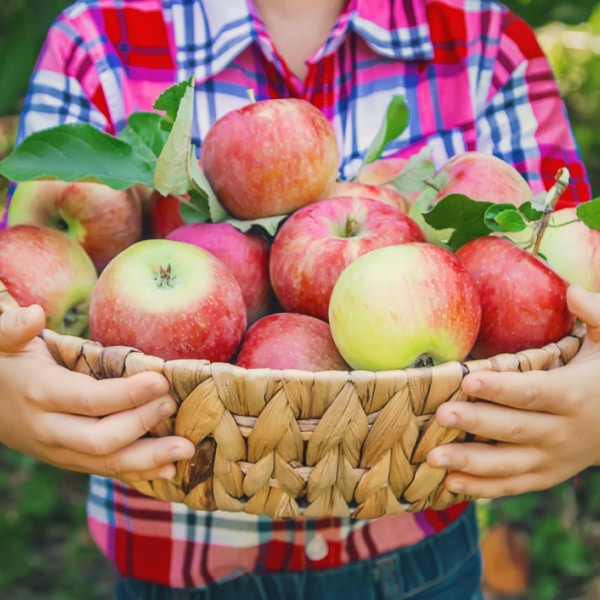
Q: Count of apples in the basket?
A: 14